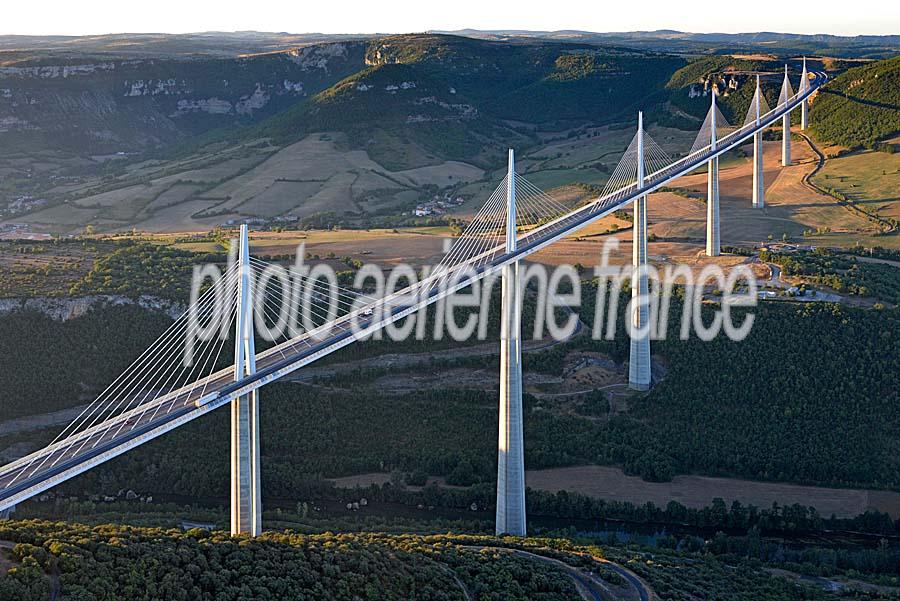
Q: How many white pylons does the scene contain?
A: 7